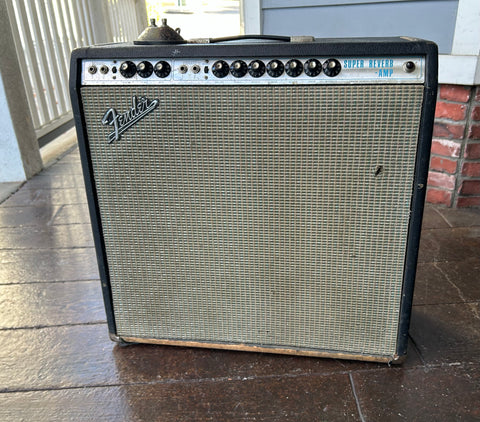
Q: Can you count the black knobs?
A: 10